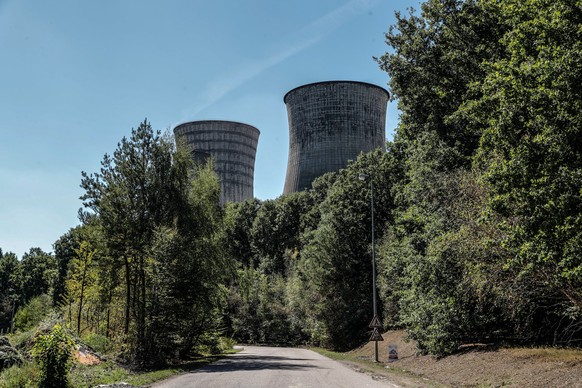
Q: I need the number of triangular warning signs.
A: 2